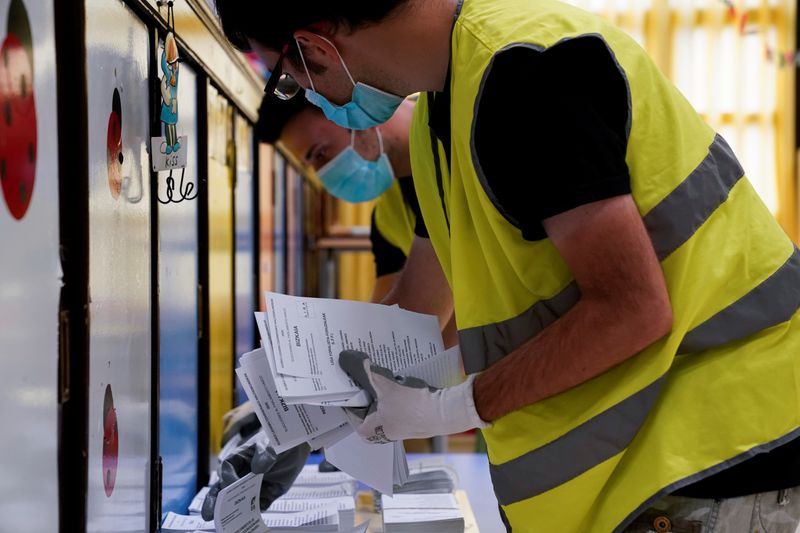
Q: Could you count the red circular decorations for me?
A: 3